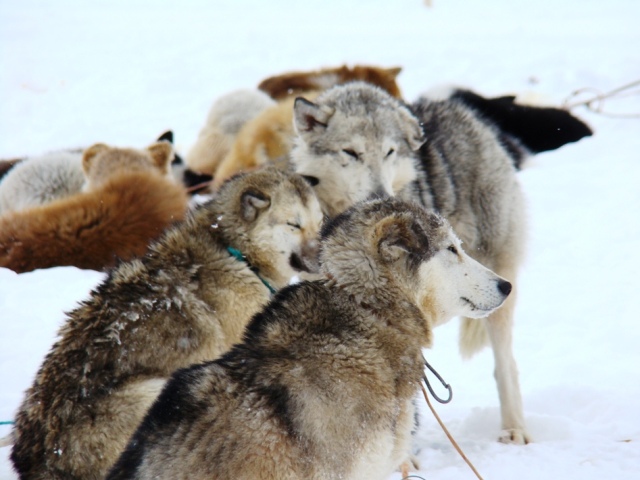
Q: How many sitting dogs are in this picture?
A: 2